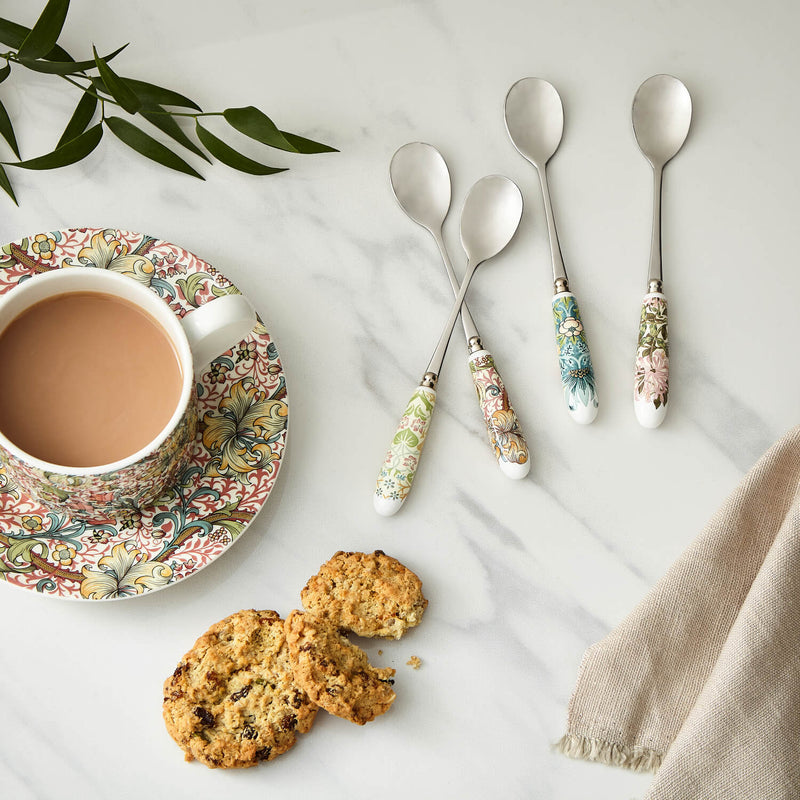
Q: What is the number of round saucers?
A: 1